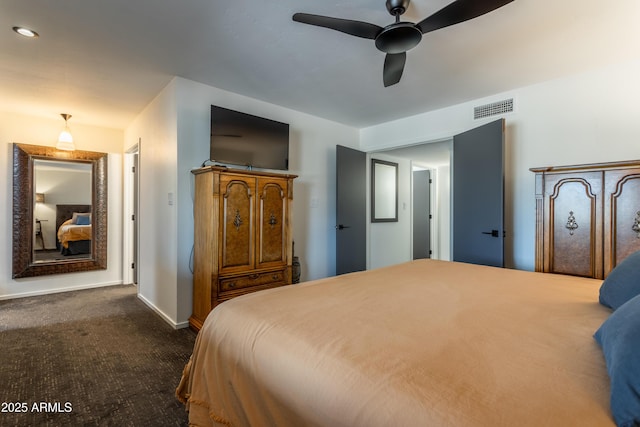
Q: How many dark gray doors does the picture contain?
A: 3